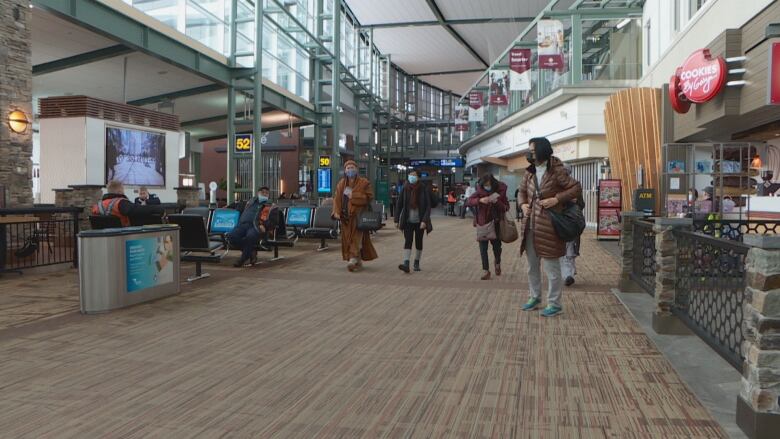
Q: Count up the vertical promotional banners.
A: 5